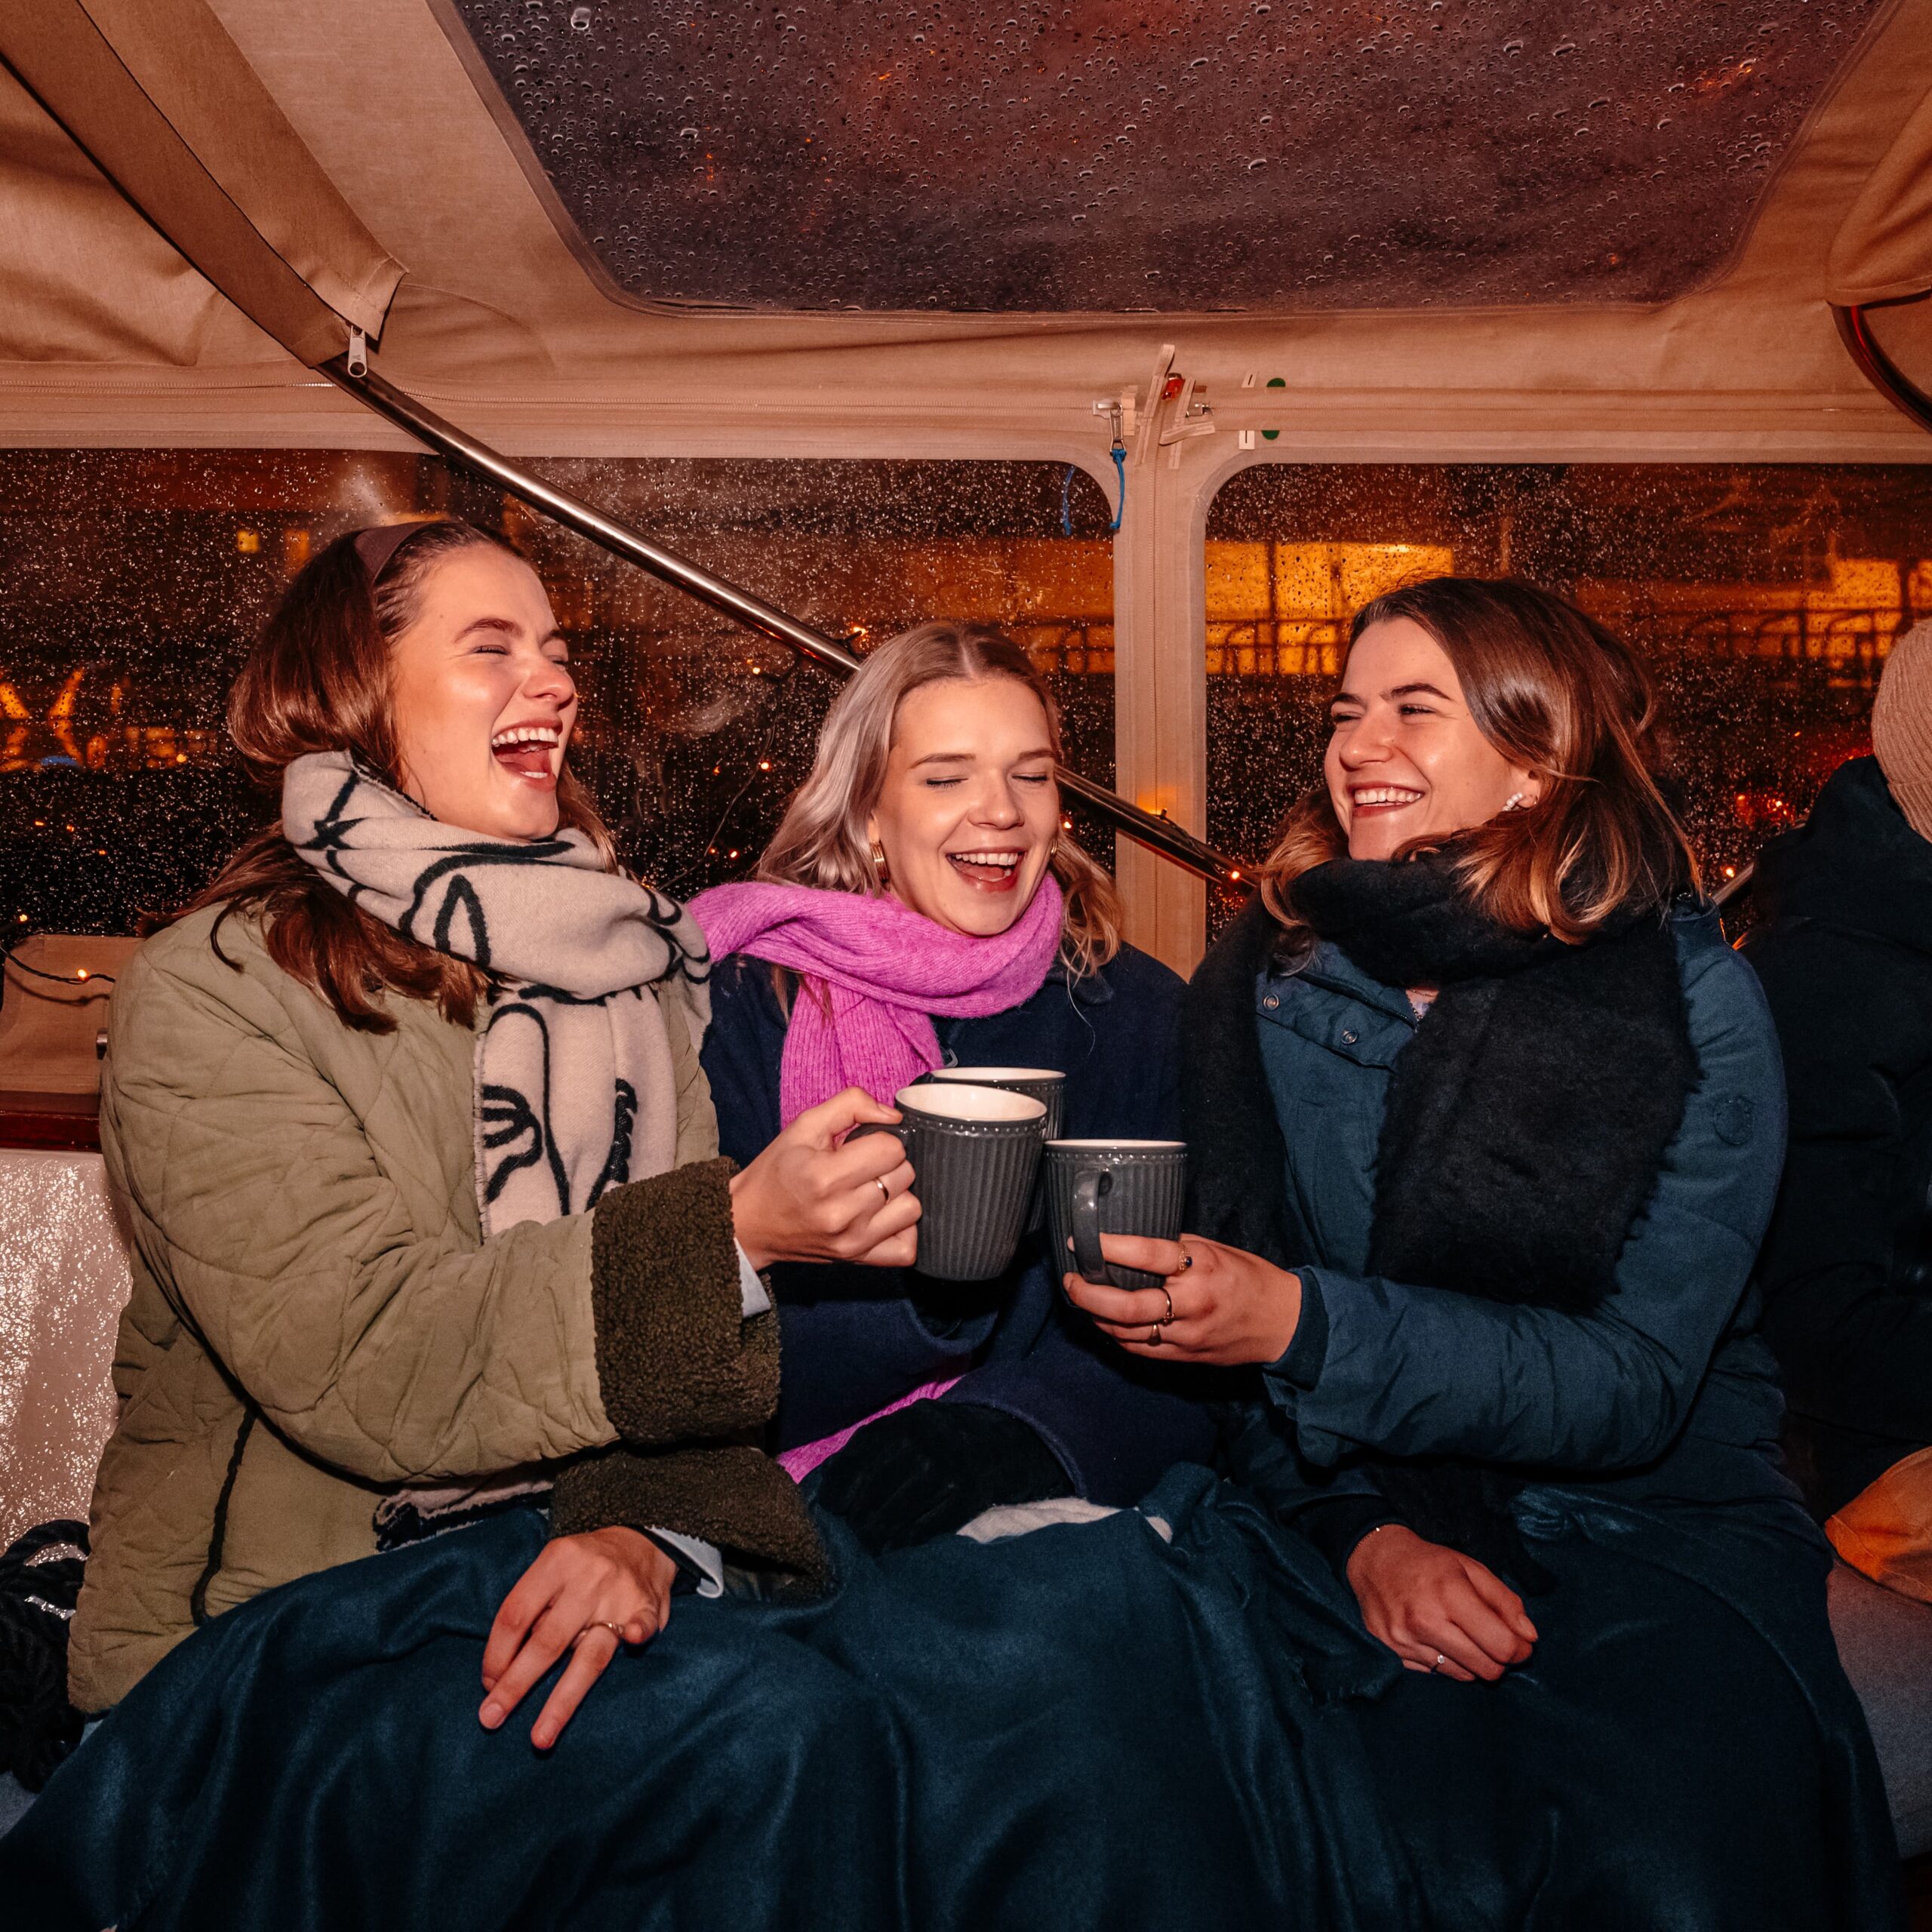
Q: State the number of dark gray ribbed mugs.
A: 3